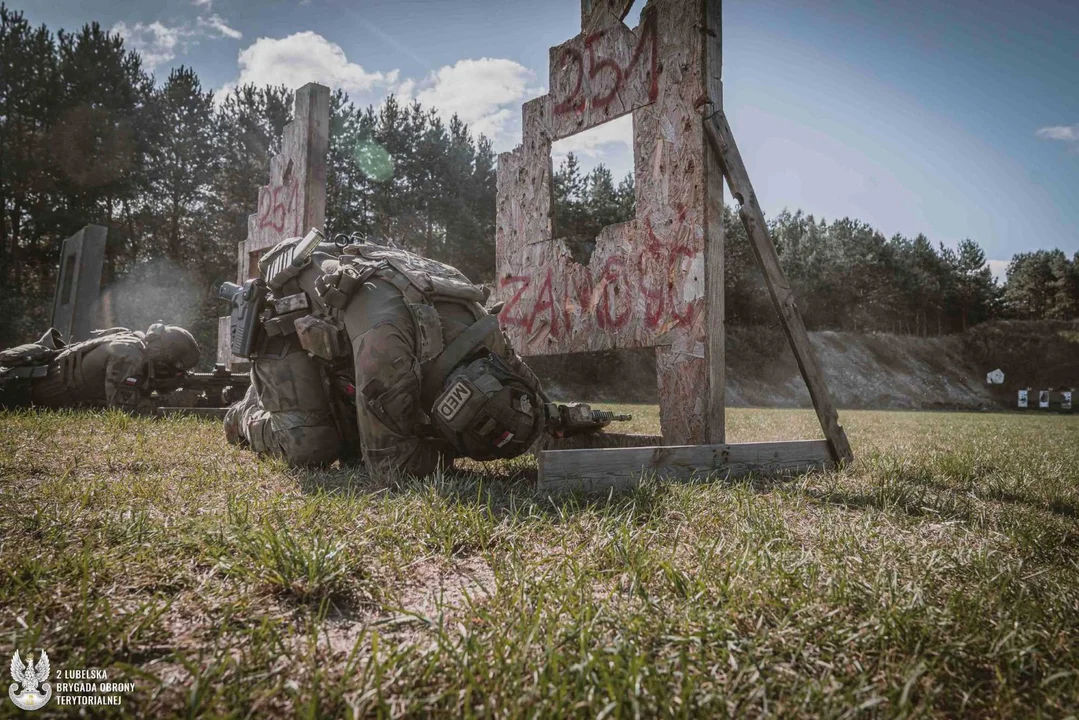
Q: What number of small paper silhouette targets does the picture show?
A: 3